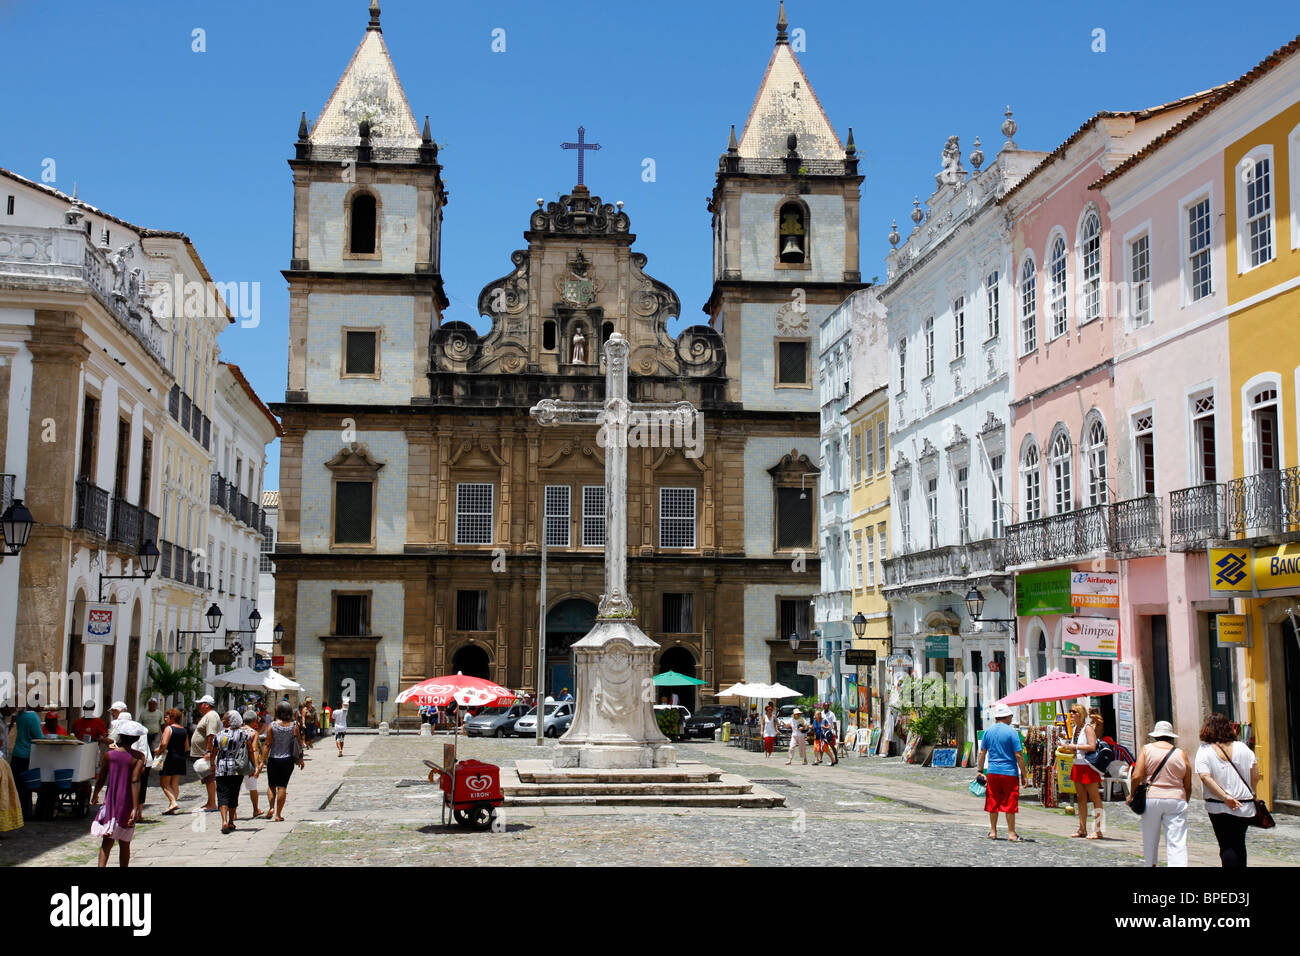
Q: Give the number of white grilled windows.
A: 4